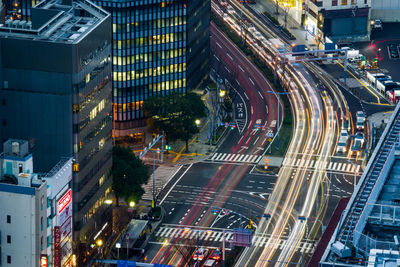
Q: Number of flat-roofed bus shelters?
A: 1